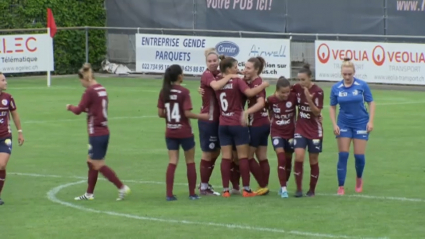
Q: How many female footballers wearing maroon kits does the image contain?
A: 8